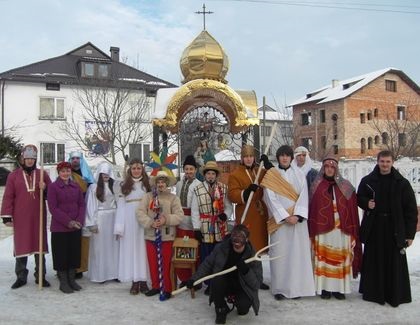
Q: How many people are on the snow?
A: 14